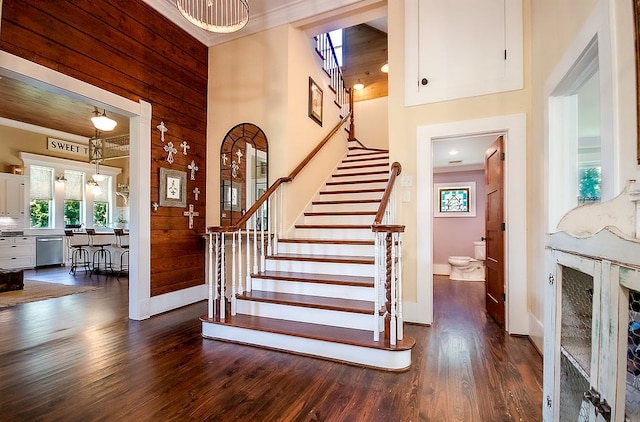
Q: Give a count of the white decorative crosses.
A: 7